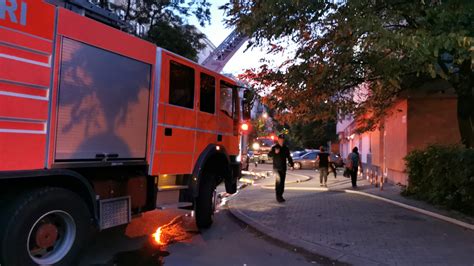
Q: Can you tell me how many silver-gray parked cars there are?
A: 1